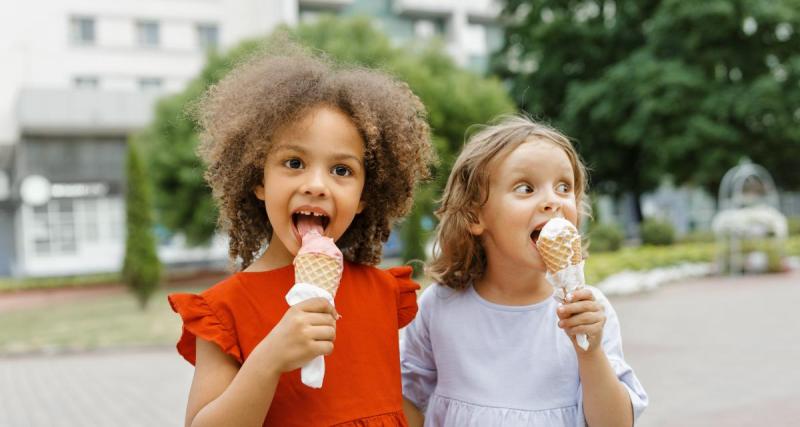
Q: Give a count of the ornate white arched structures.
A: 1